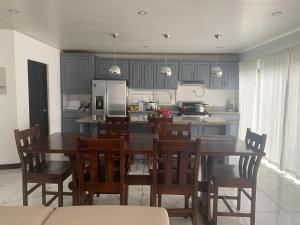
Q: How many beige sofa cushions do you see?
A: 2